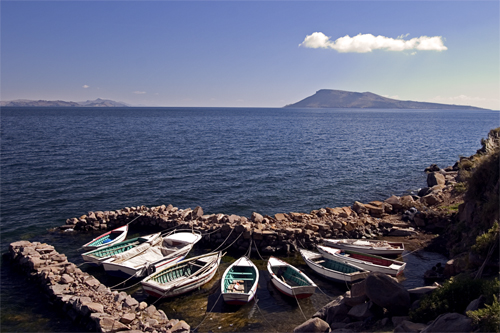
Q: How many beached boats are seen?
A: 9